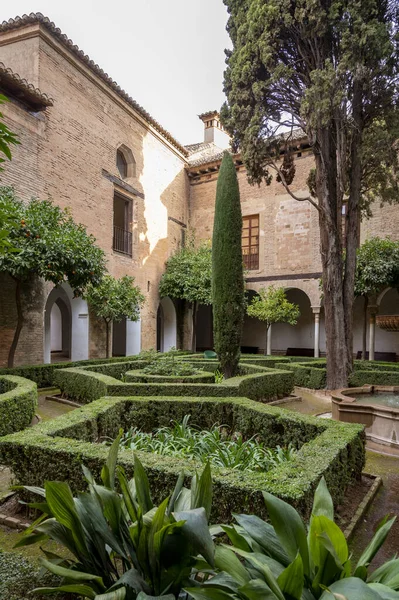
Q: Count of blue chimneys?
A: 0